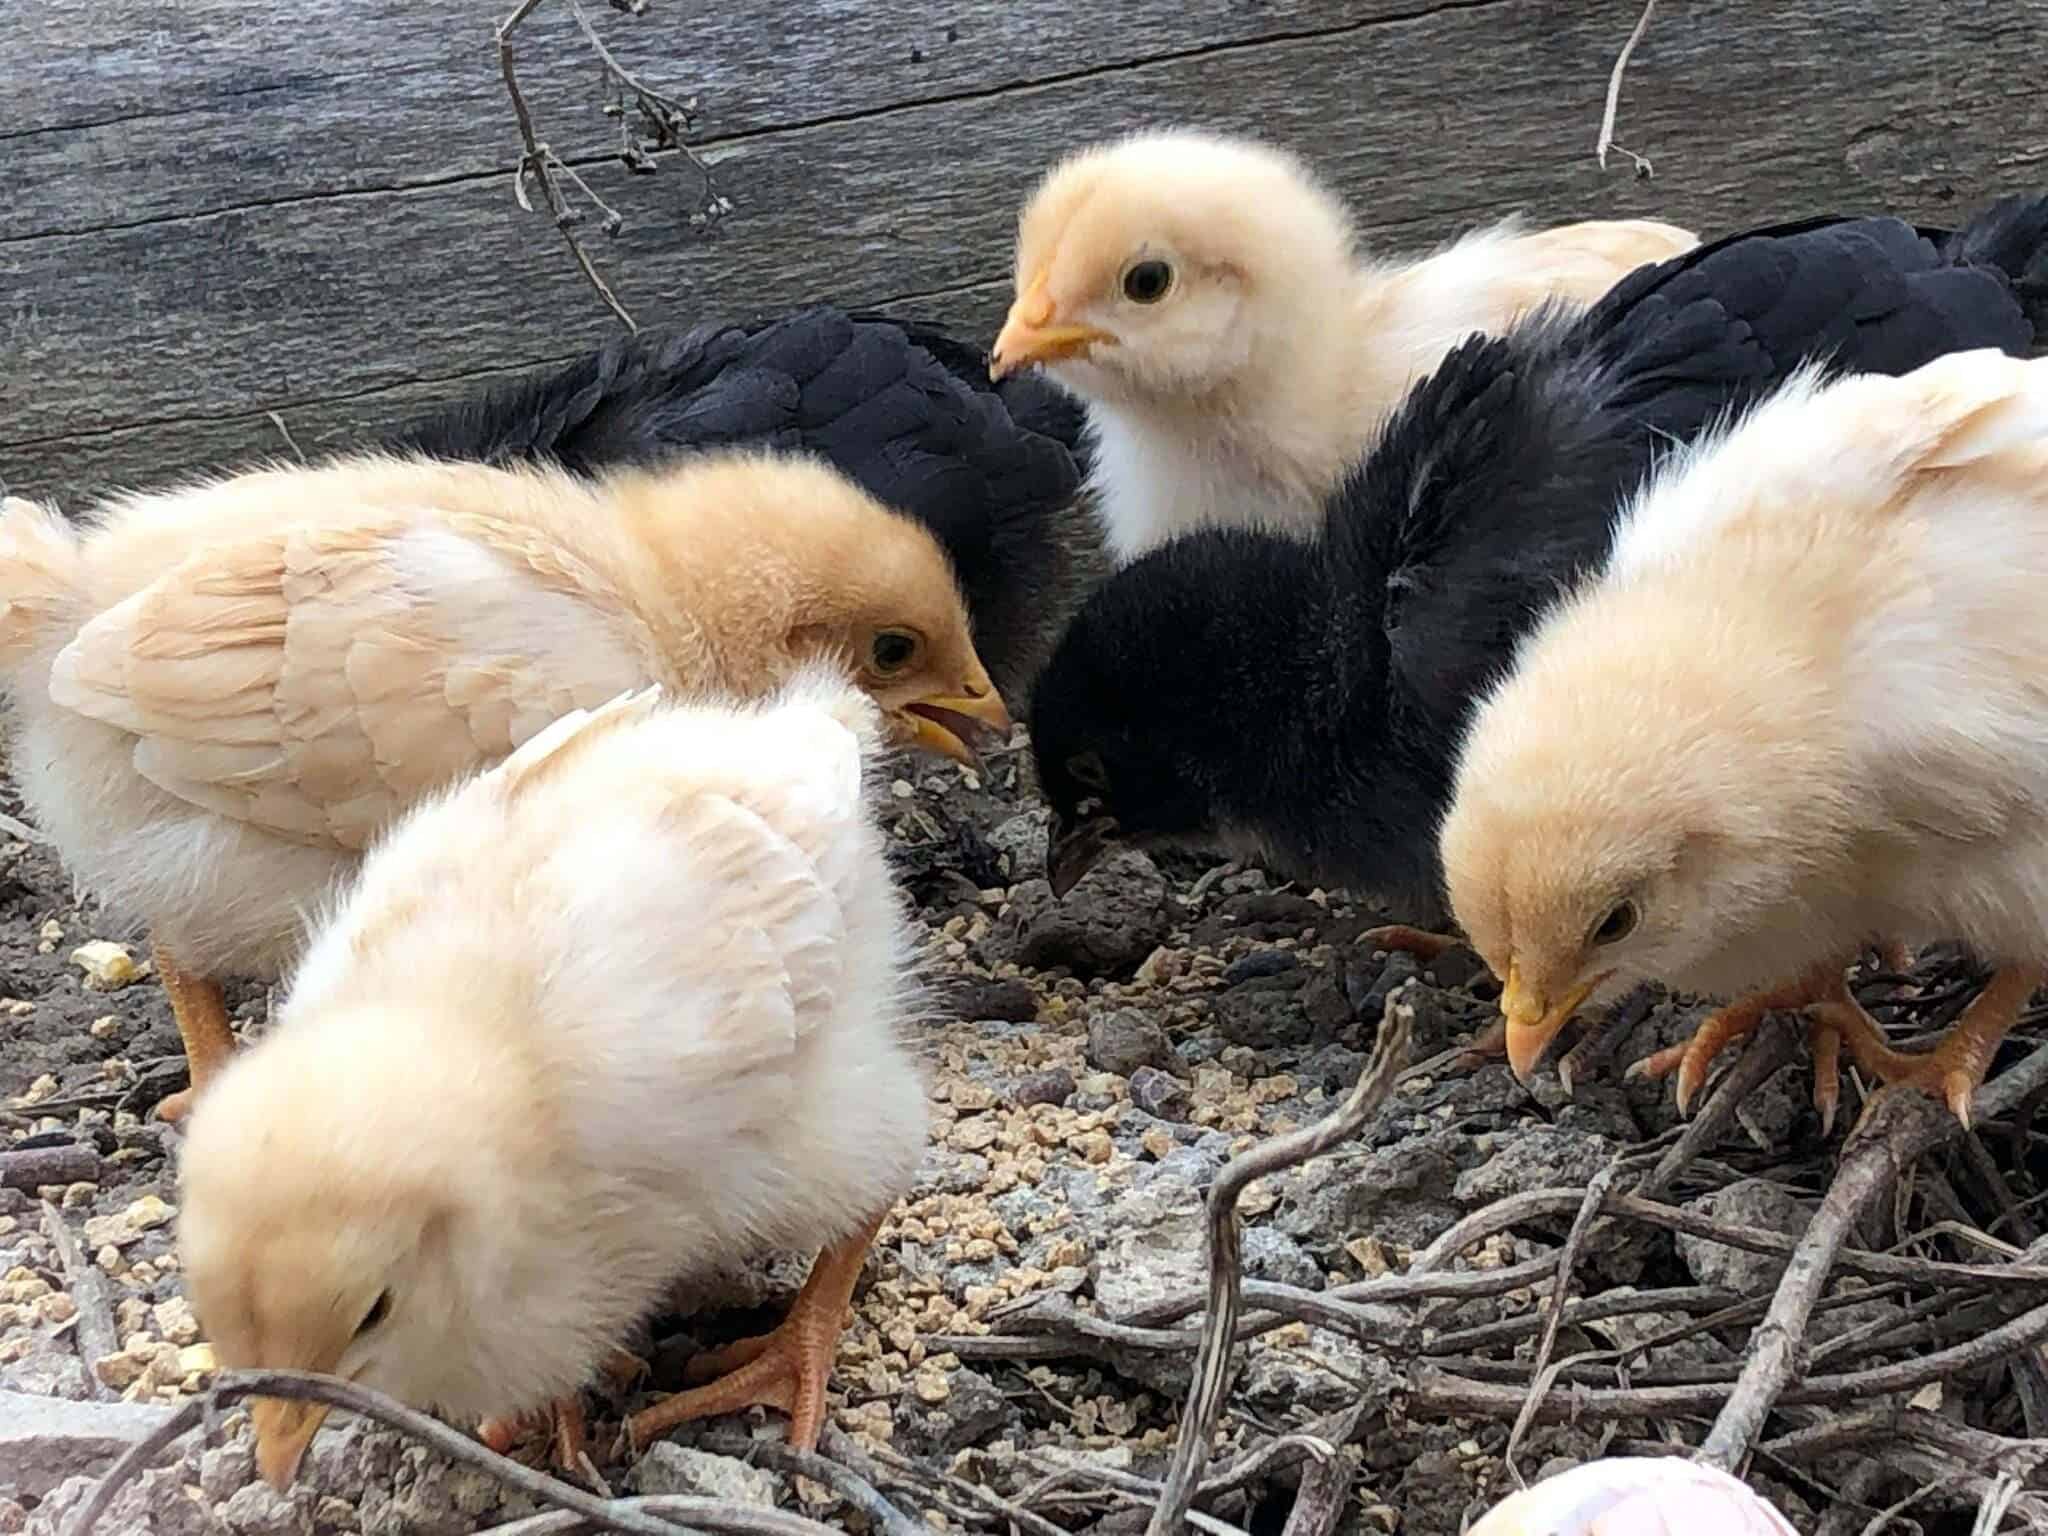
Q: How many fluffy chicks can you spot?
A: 6